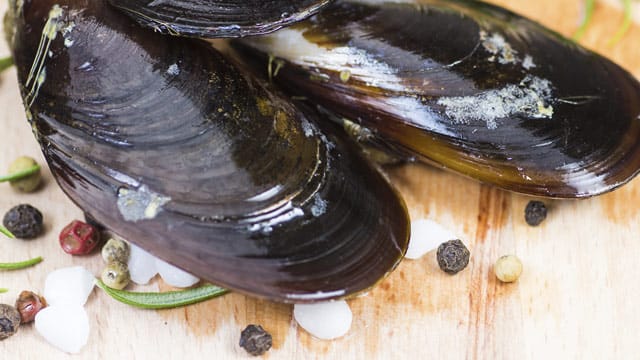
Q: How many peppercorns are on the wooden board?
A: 11